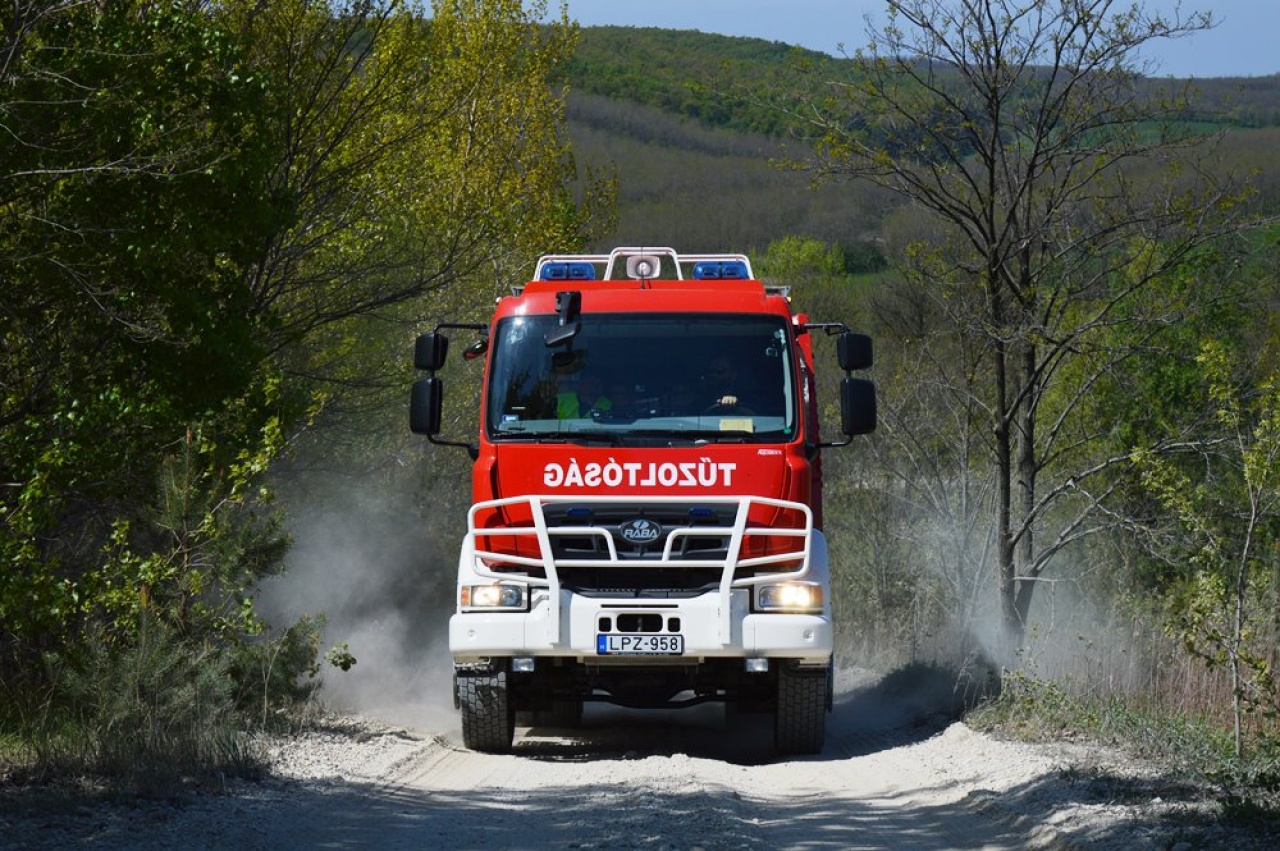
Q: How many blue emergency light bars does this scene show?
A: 2